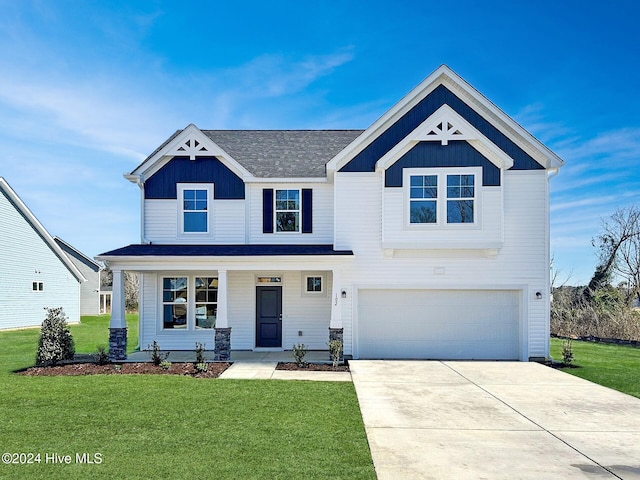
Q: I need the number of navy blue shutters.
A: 2